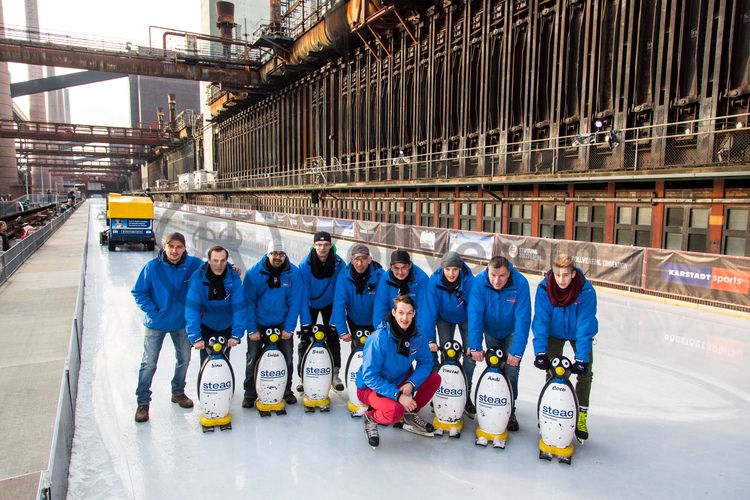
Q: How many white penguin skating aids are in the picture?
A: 7